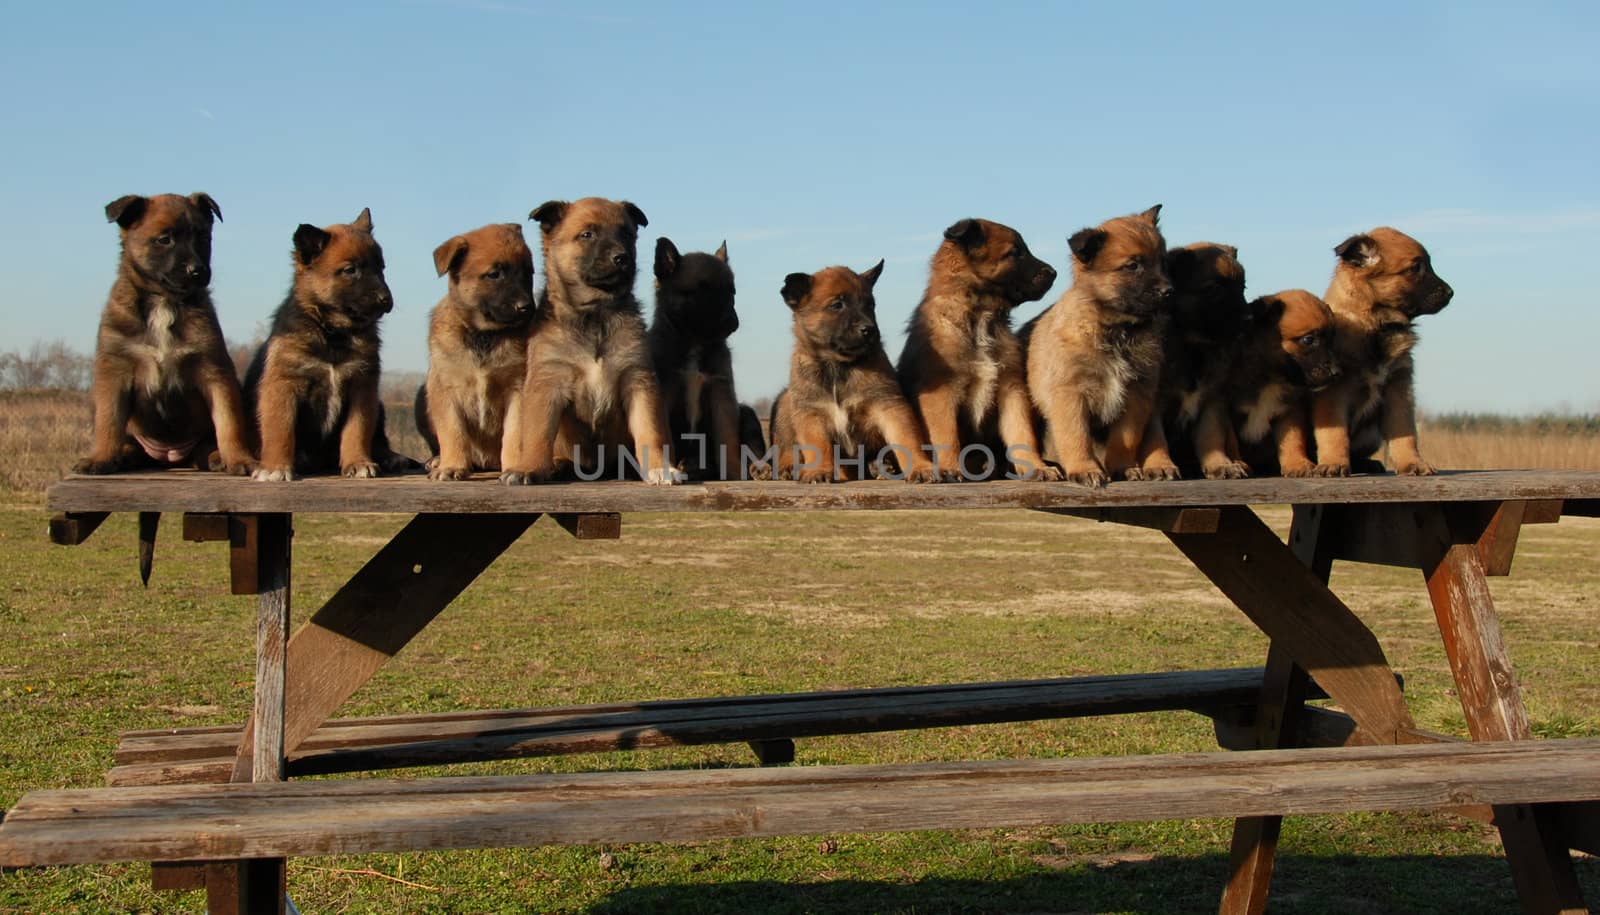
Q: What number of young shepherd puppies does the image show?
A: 11